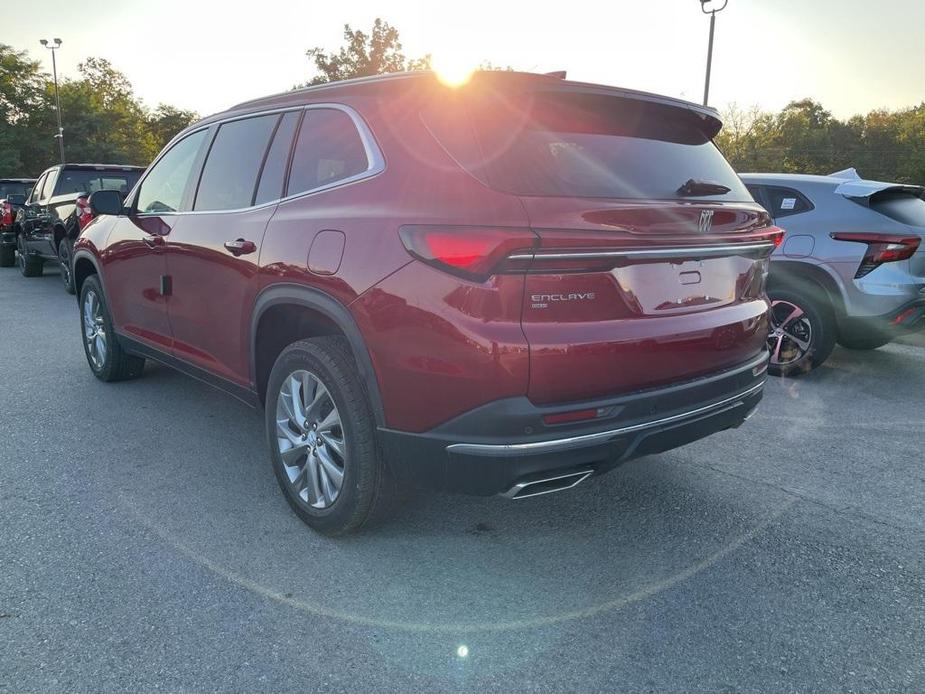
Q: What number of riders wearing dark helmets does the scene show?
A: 0